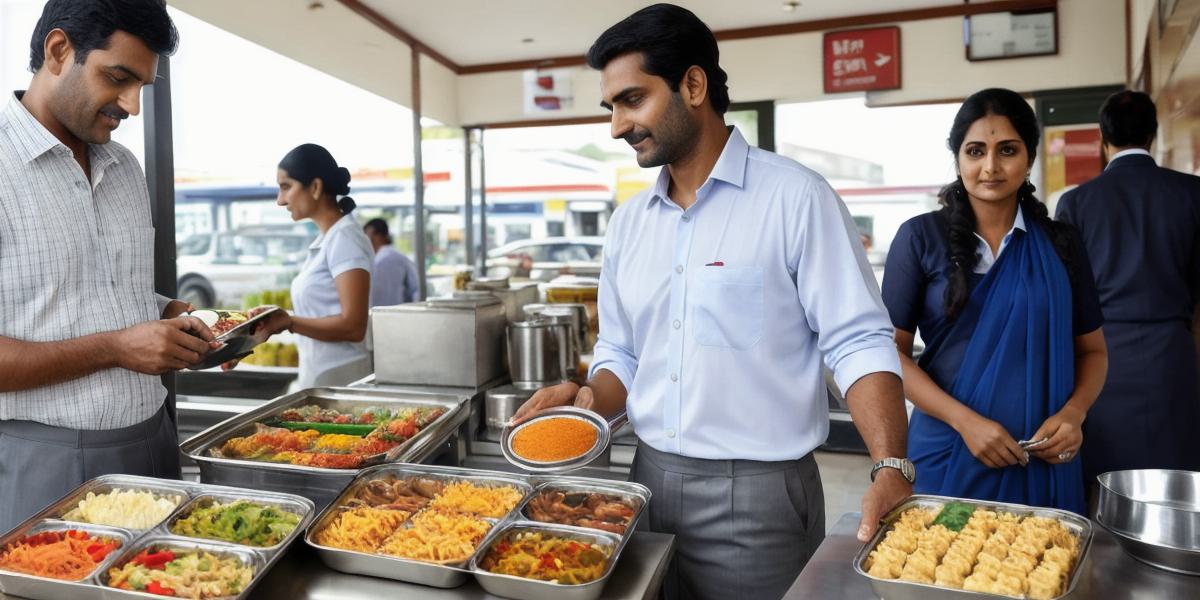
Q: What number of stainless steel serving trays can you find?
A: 4